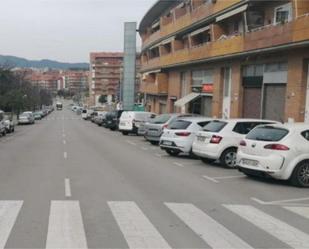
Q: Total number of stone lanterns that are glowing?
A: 0